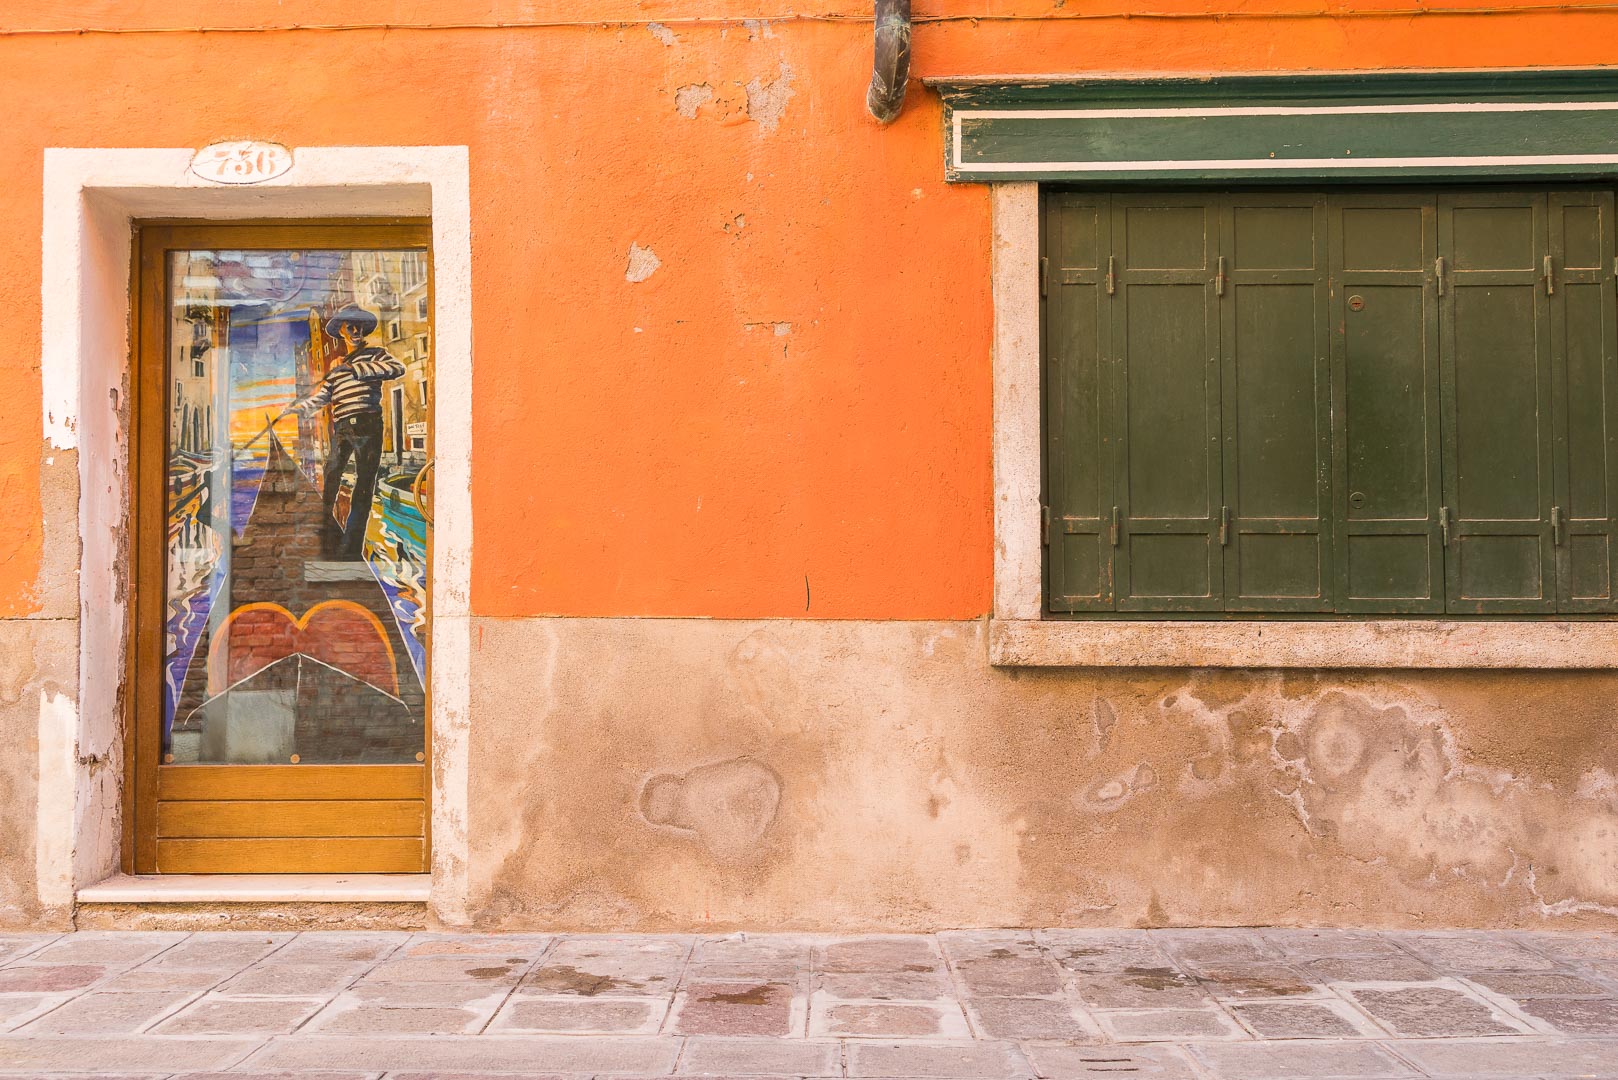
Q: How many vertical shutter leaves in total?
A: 6